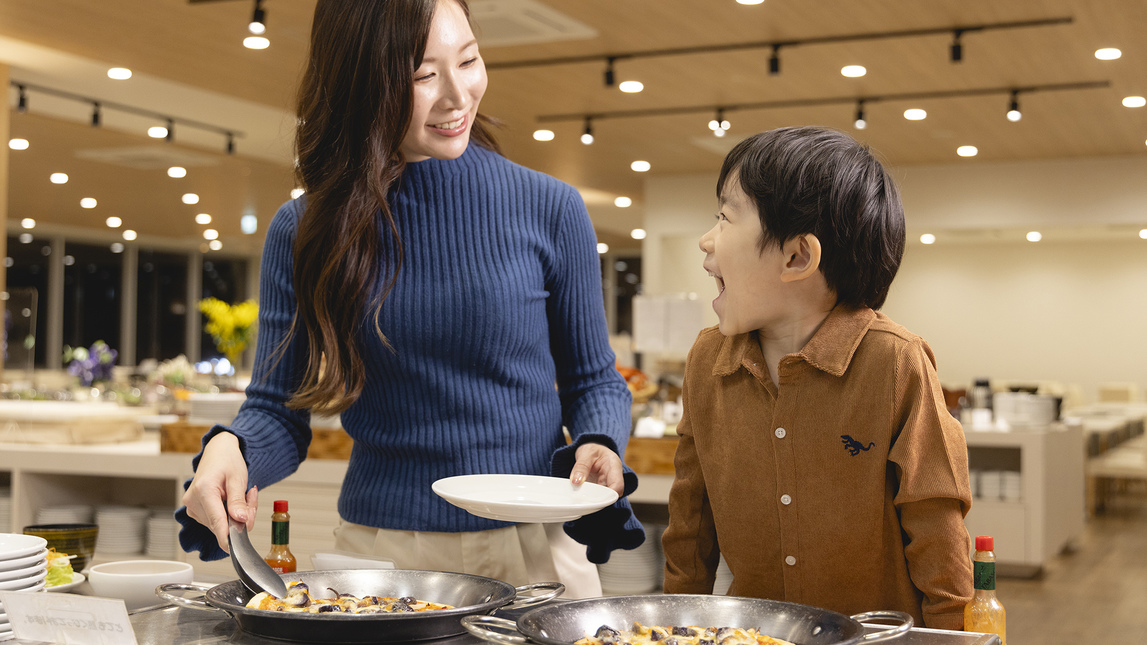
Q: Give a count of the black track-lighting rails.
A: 4